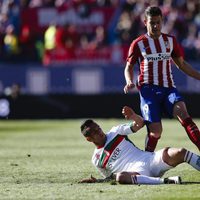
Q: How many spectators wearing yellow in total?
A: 2